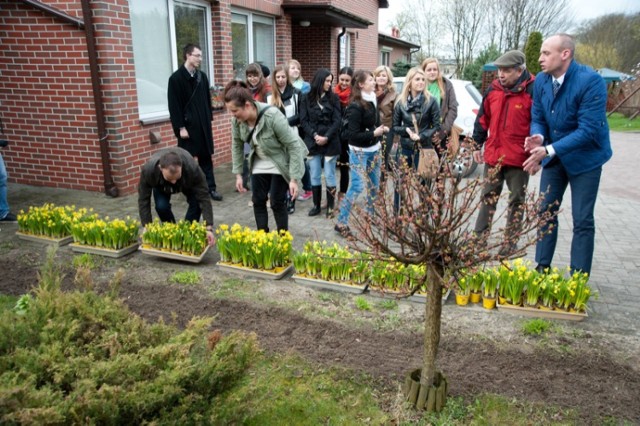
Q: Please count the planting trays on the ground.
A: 7